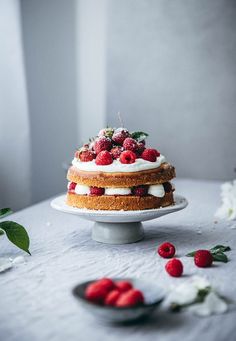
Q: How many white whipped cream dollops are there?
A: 3